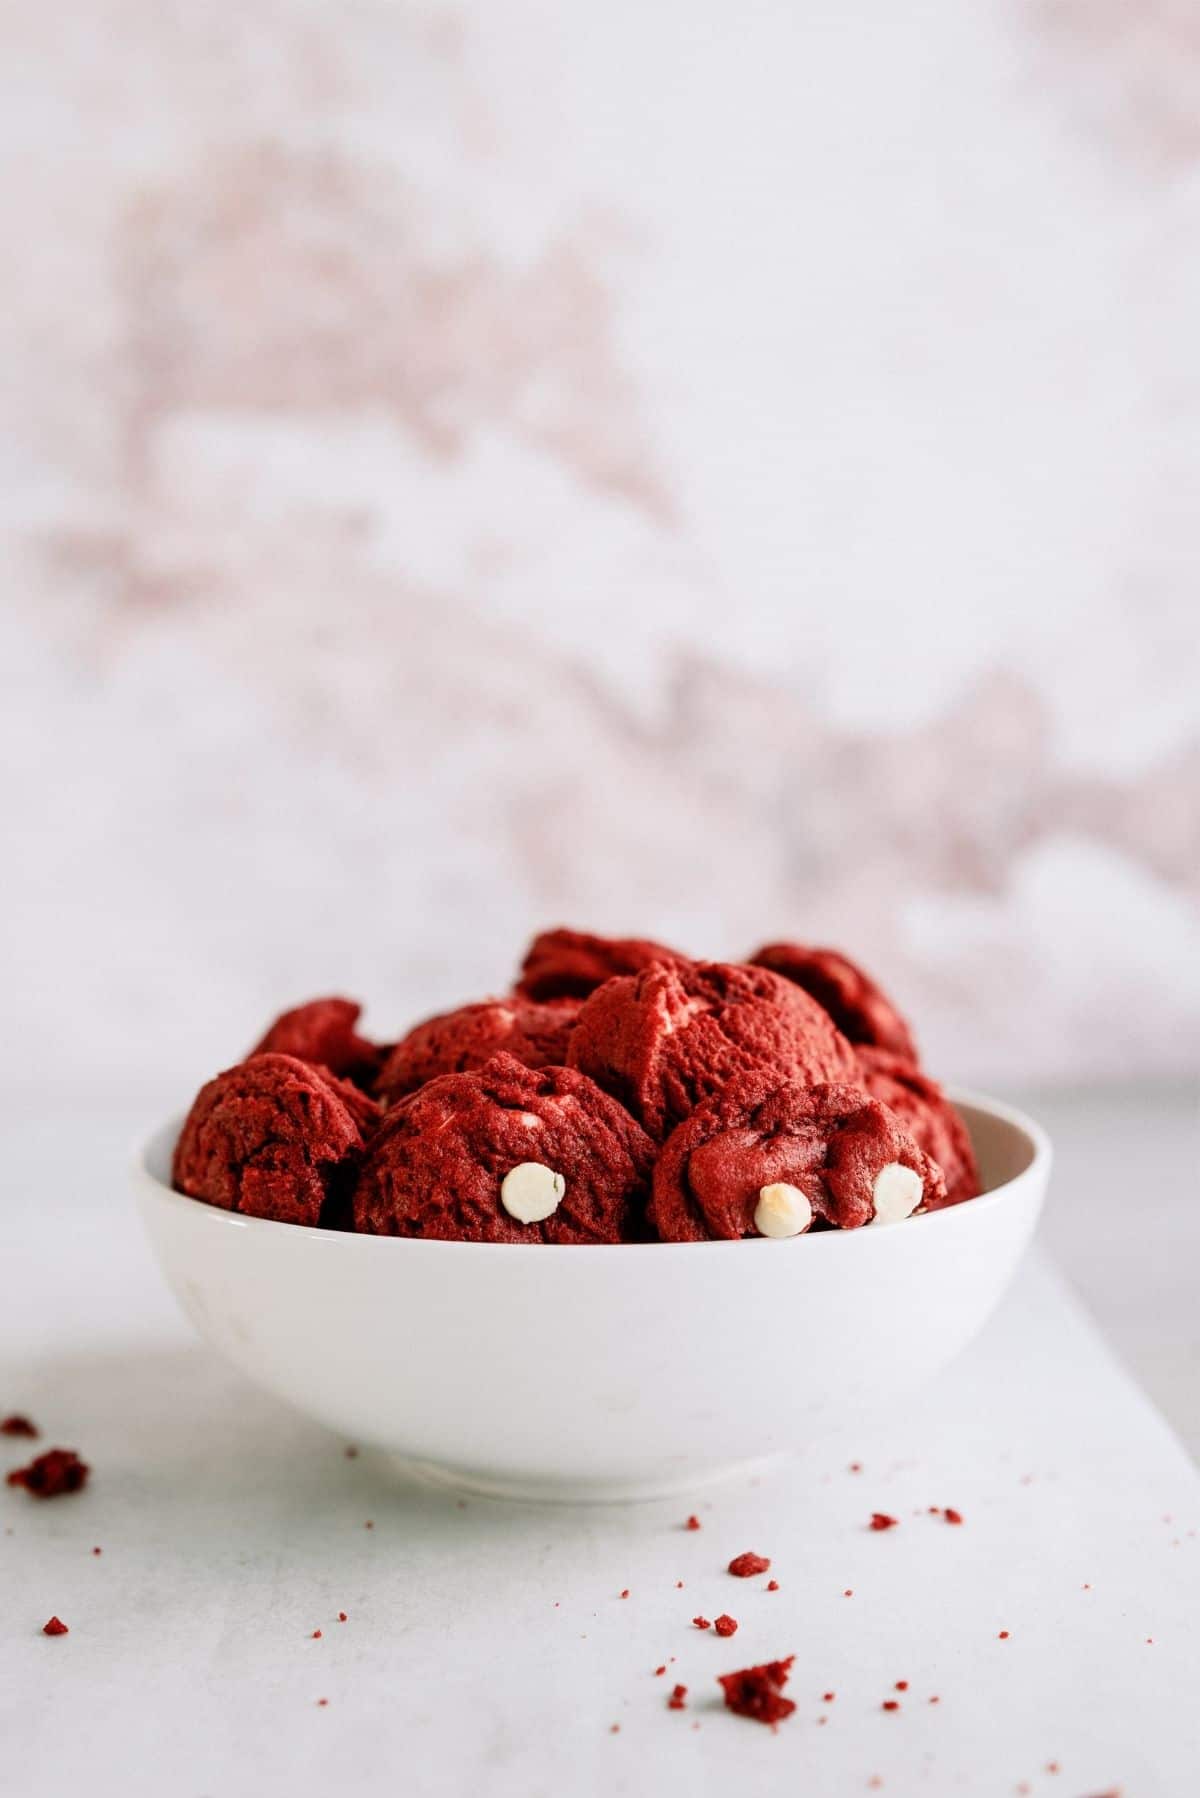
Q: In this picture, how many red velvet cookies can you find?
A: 9